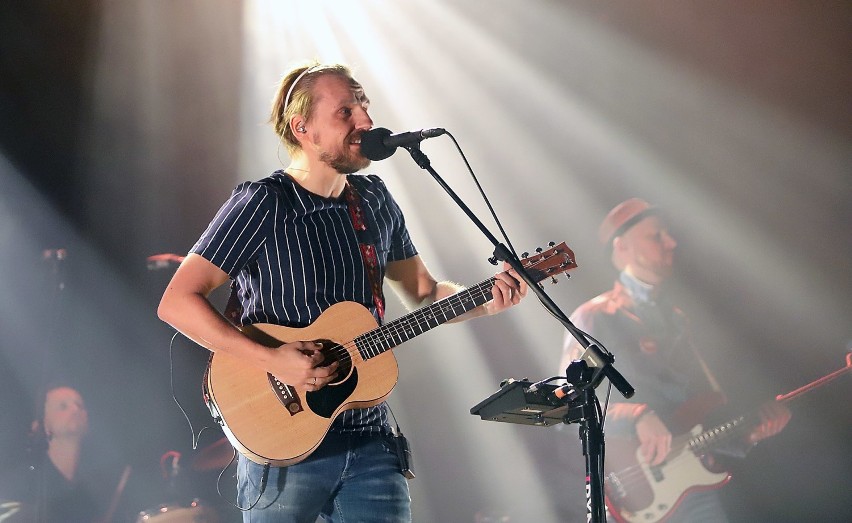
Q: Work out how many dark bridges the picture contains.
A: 1